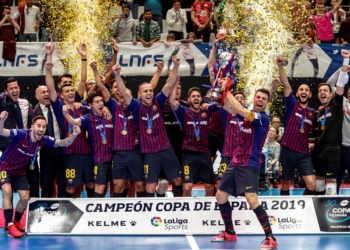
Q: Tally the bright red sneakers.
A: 4